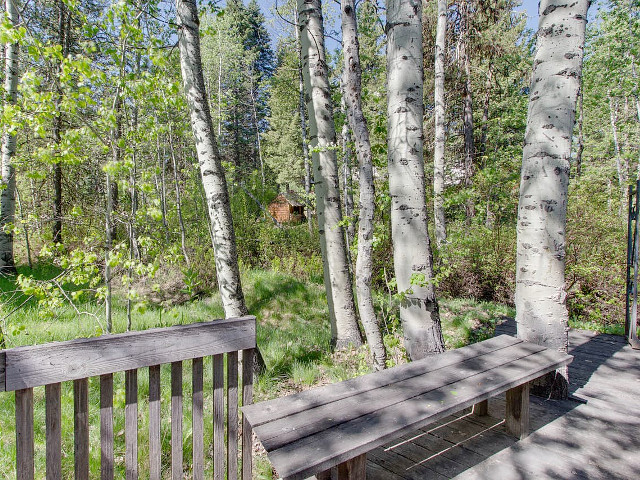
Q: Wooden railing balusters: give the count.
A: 11